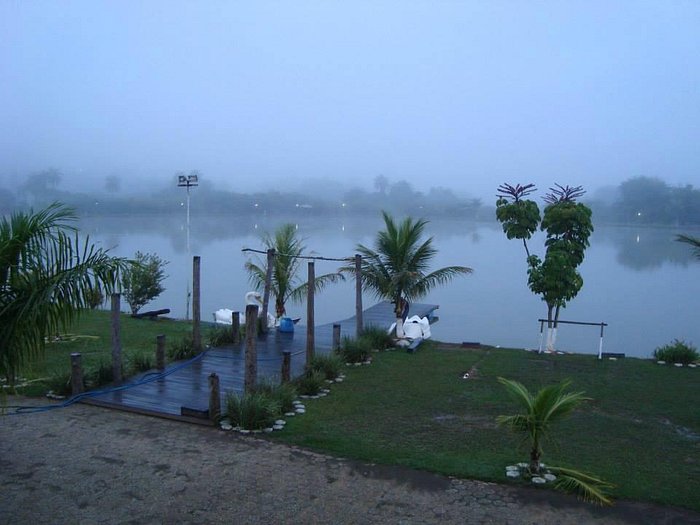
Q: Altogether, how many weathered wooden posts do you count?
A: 12